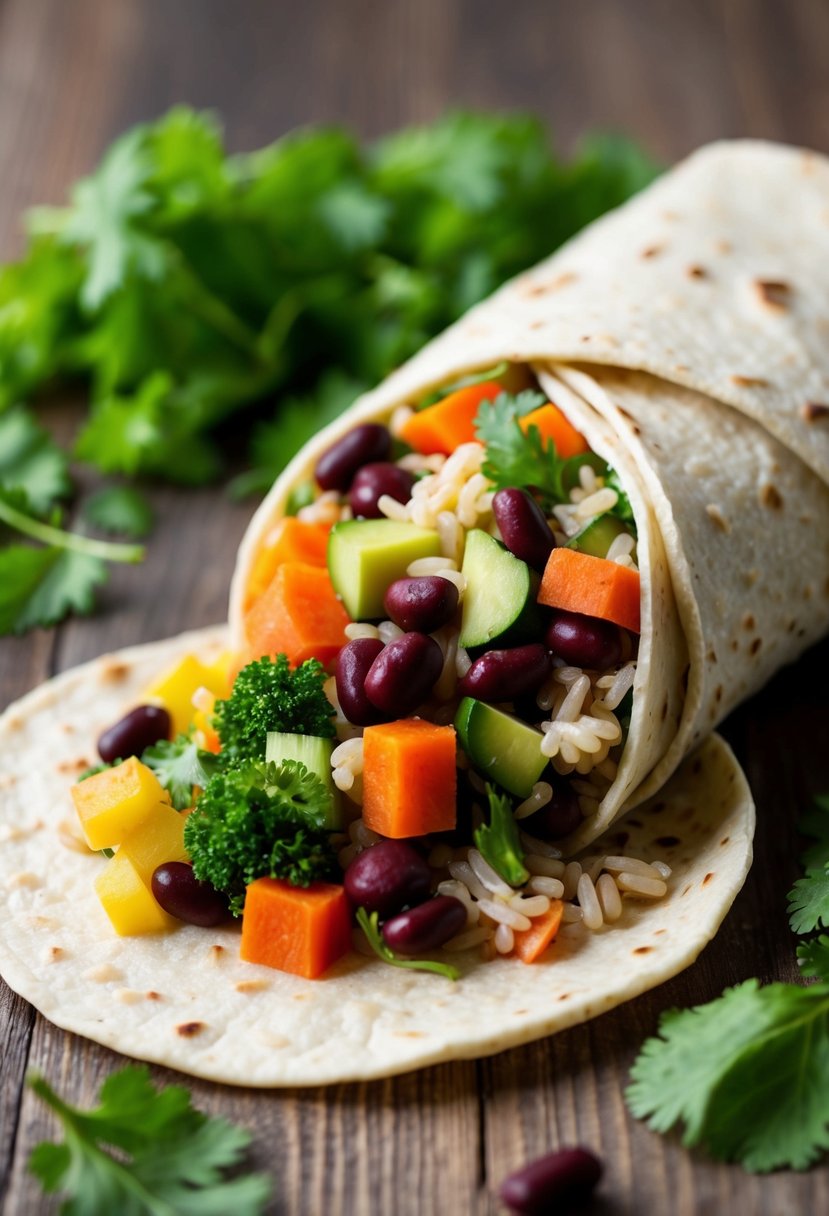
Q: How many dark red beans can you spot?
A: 14